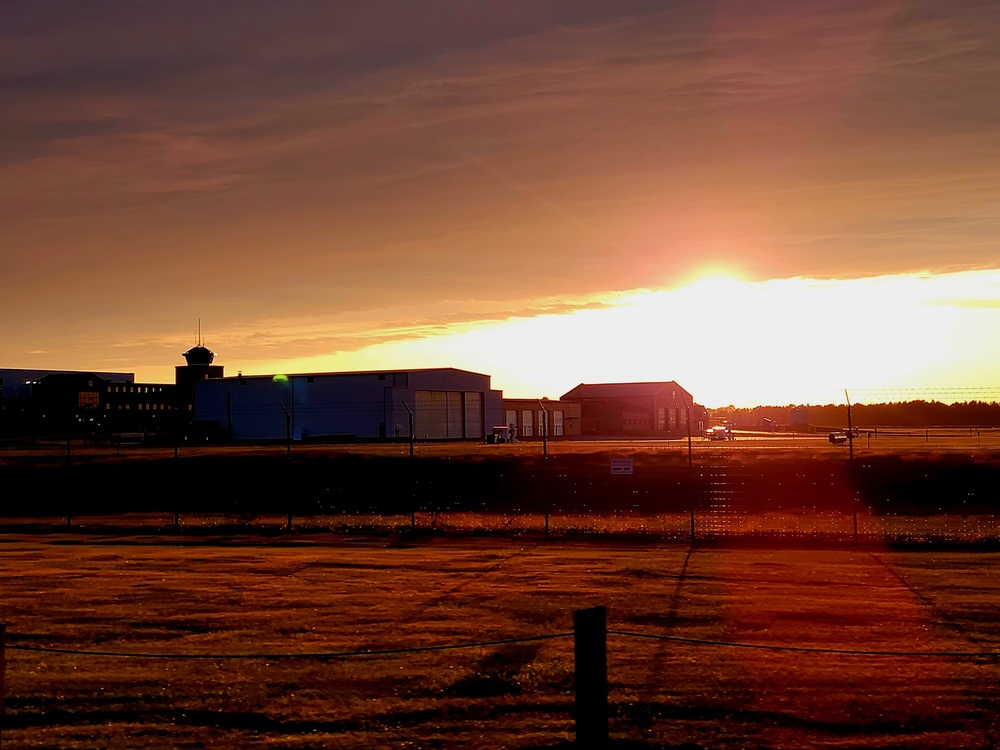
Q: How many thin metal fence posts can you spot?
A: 7